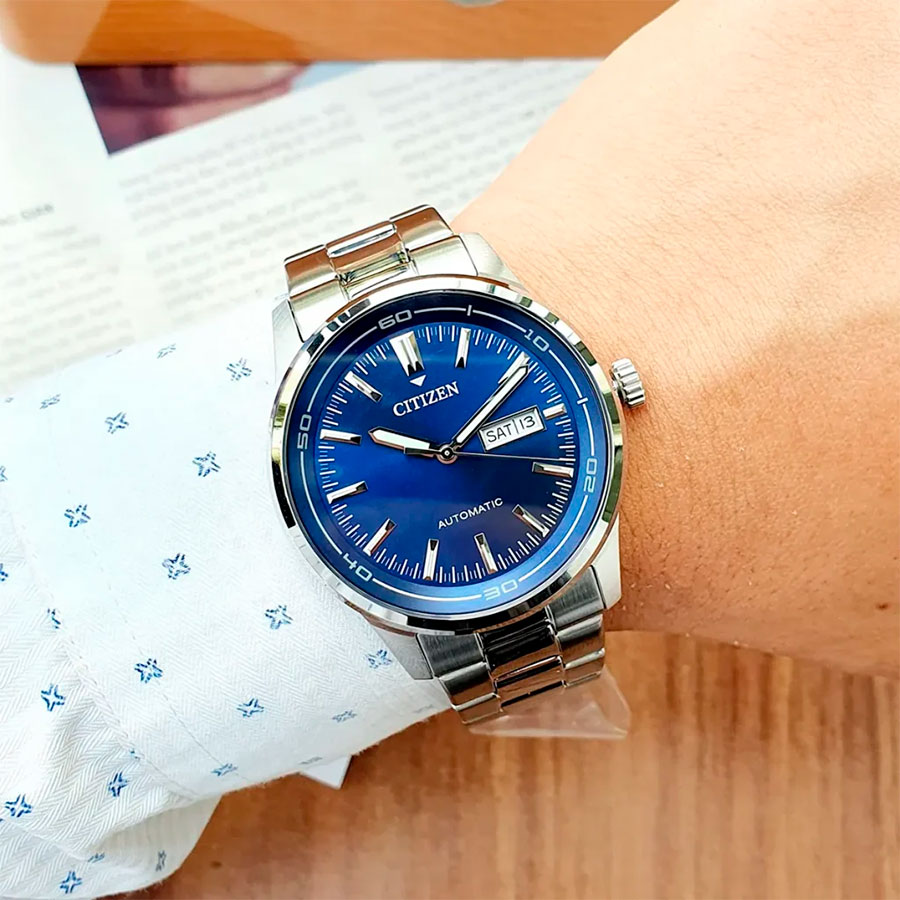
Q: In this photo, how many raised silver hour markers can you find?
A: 12